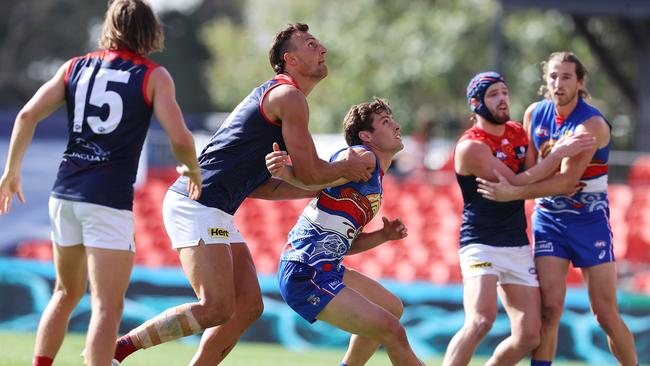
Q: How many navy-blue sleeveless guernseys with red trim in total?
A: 3